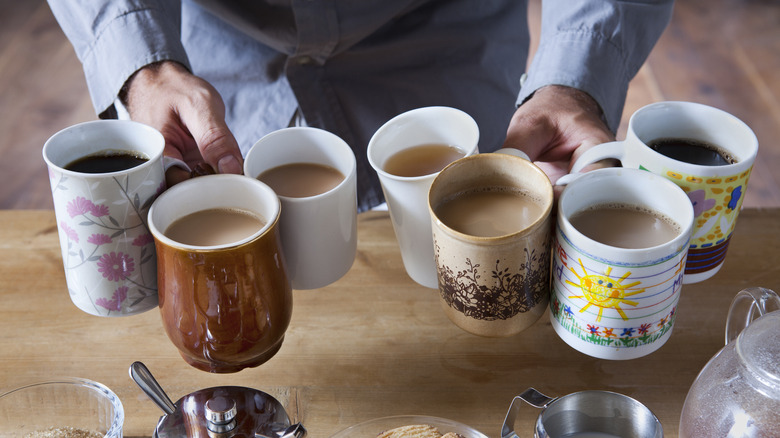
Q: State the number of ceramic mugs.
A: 7